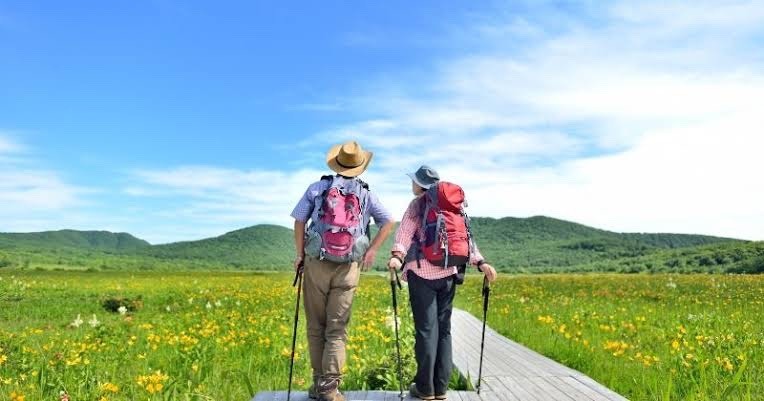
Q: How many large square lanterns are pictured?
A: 0